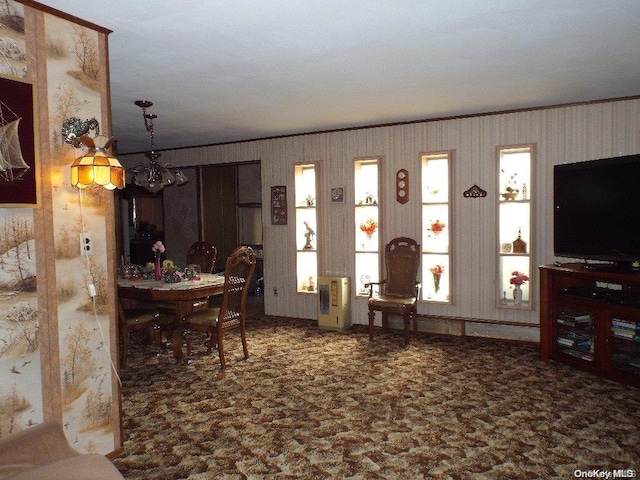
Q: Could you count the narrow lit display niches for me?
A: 4